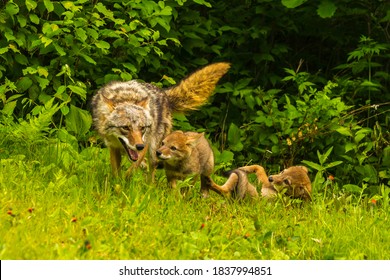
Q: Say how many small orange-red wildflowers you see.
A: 8